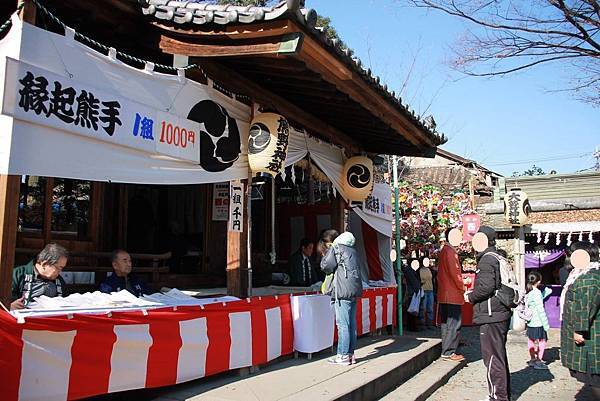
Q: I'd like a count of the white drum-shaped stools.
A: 0